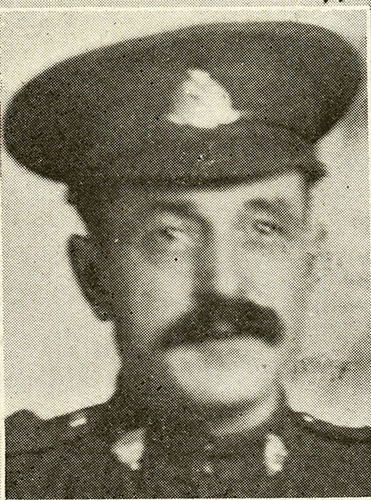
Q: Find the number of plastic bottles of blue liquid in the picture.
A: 0